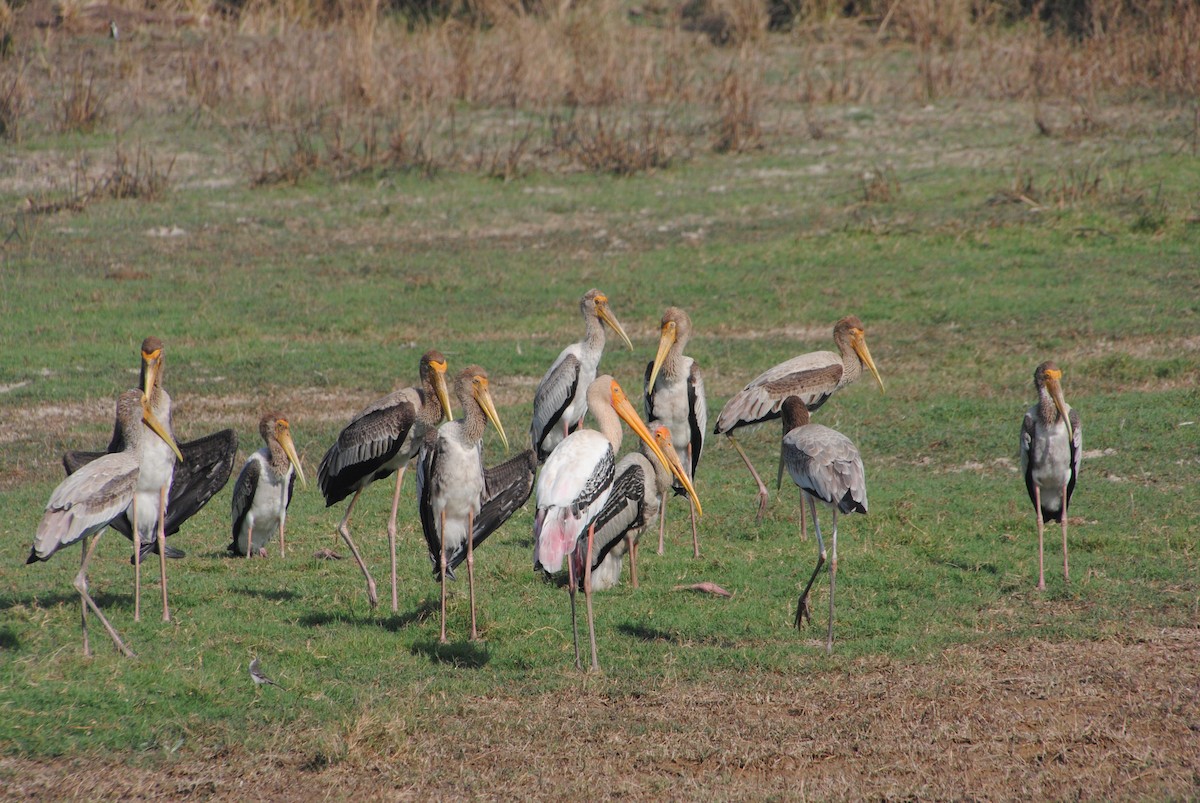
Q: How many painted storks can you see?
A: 12